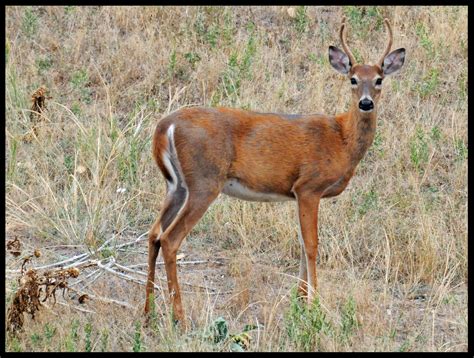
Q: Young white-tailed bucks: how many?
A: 1